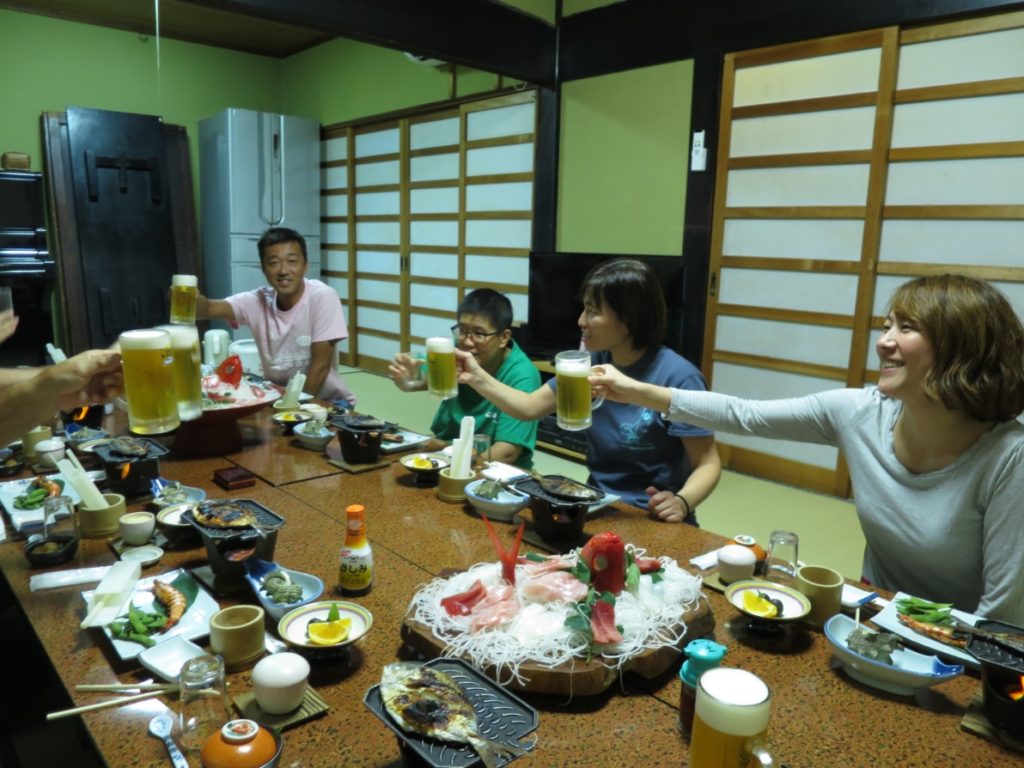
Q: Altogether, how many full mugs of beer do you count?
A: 6